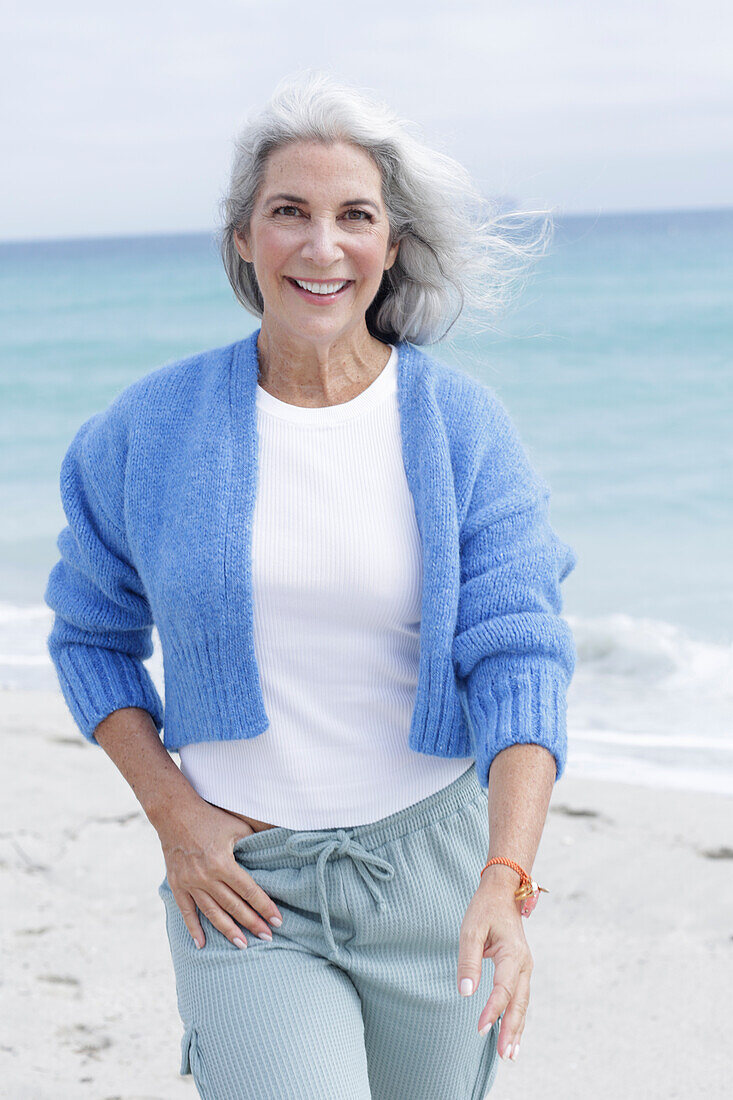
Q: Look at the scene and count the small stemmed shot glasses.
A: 0